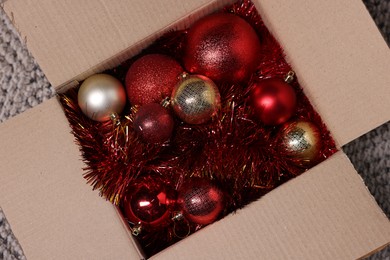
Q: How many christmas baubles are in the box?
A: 9